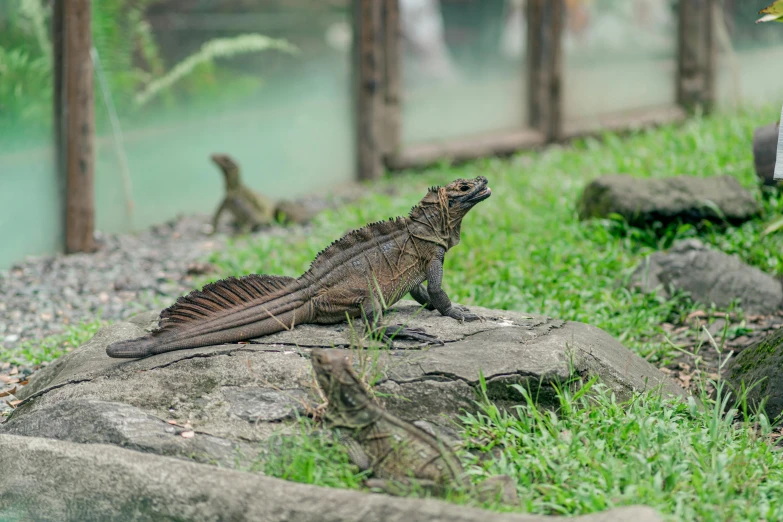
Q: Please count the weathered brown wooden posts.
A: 4